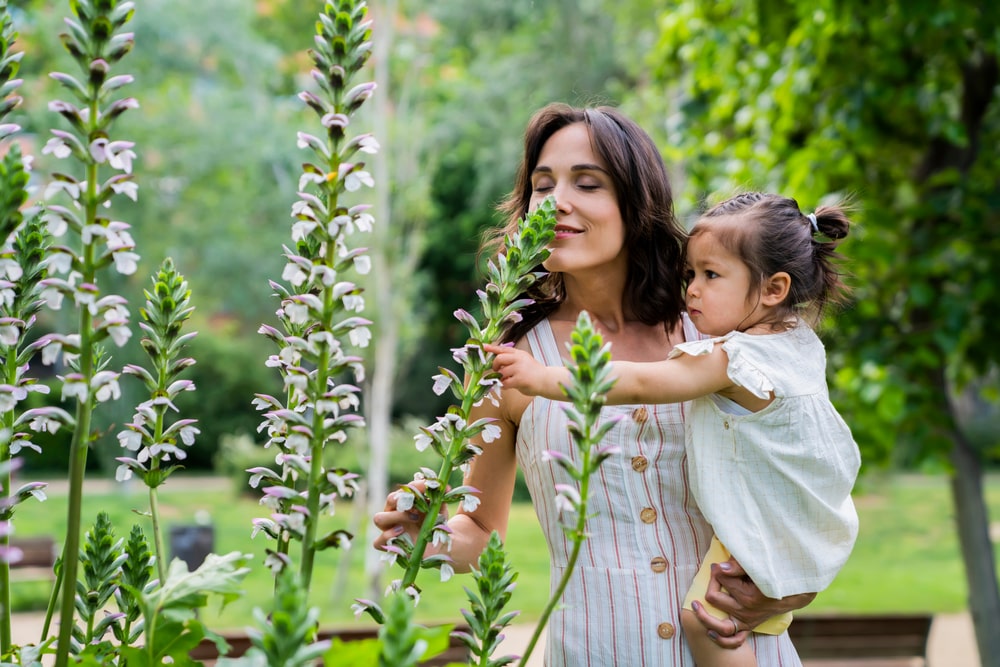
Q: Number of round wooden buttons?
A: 5